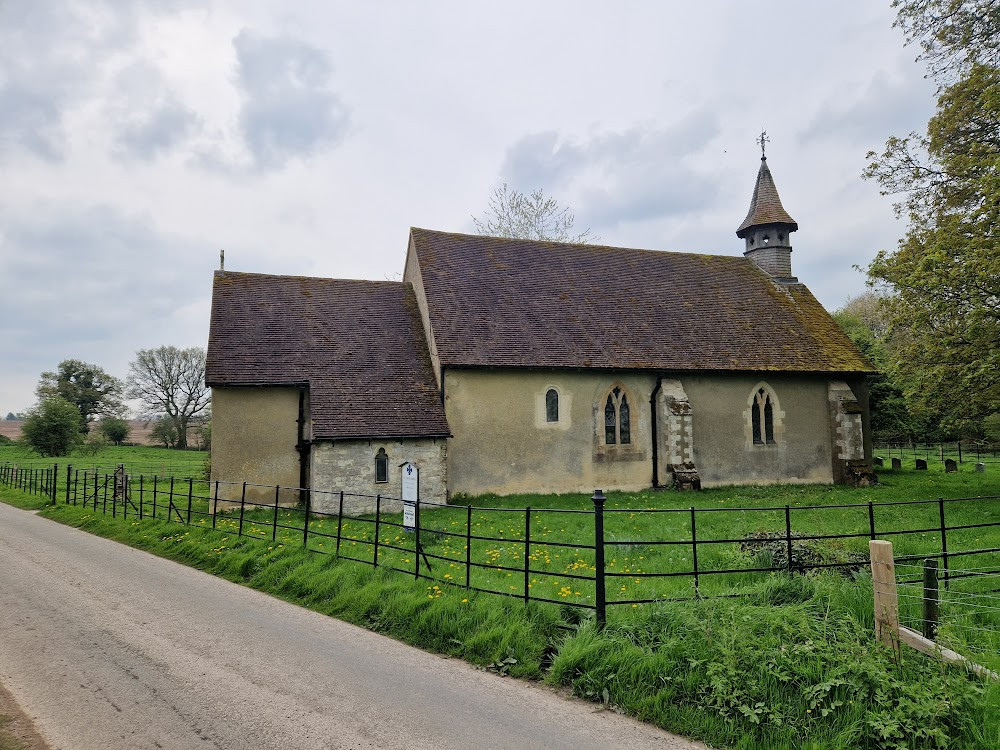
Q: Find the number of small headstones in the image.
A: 5